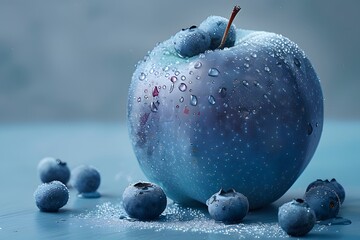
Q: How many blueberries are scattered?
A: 8